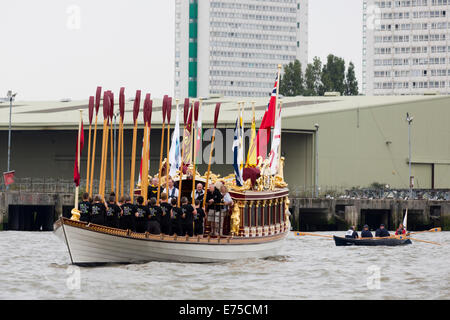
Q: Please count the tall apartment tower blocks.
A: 2